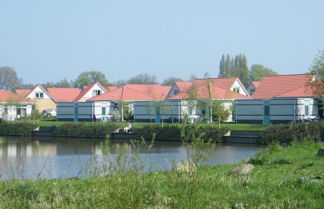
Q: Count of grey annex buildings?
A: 3